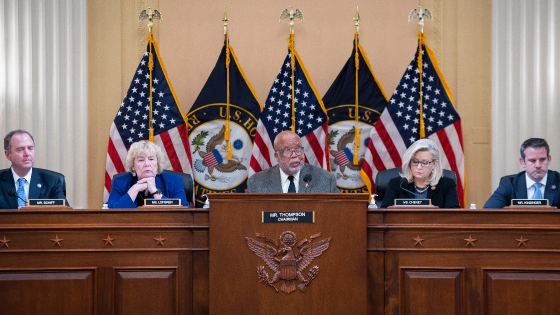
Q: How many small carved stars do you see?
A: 7